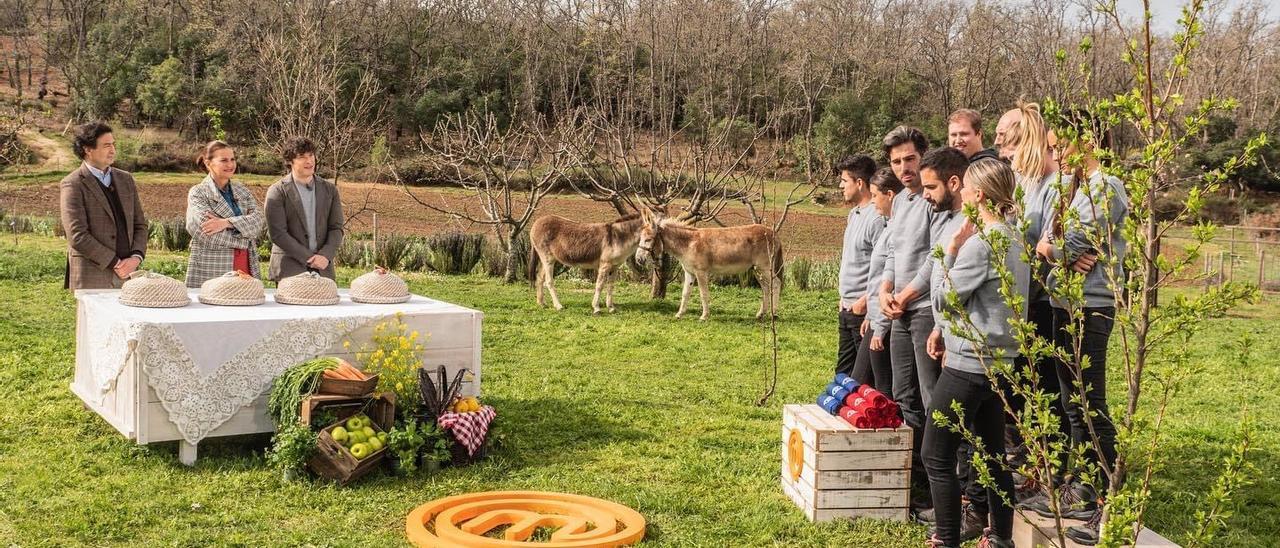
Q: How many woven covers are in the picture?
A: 4